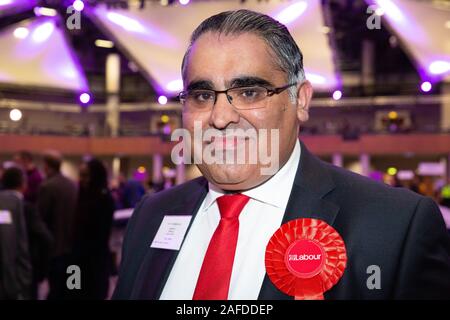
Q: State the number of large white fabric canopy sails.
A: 3